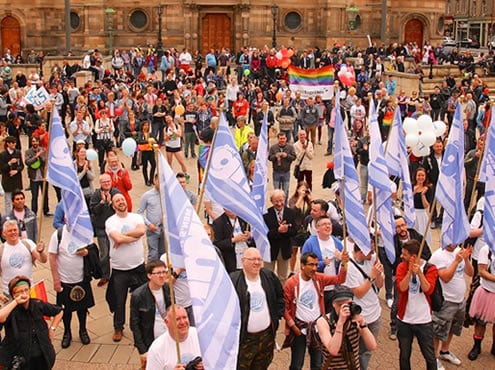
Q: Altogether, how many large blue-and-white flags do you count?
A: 9